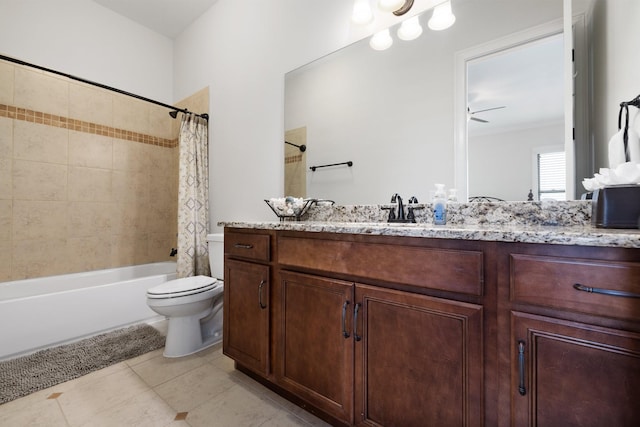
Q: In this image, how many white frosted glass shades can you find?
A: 5